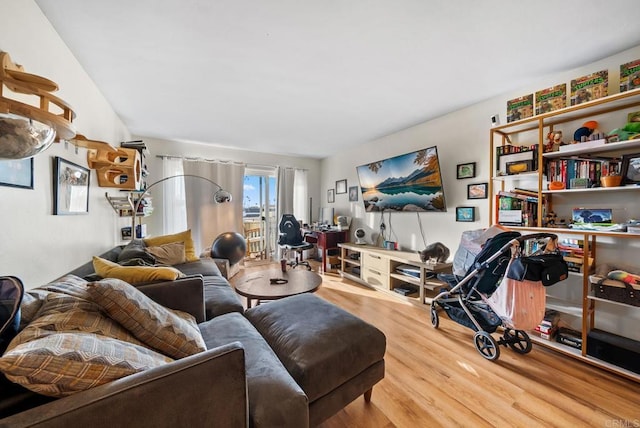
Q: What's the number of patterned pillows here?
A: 3